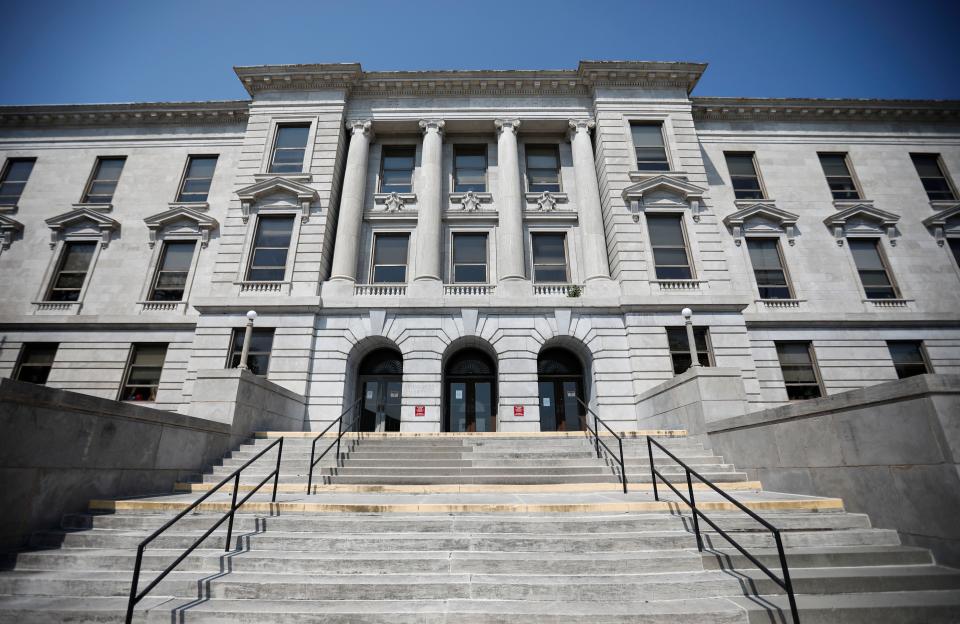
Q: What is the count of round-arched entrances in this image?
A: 3